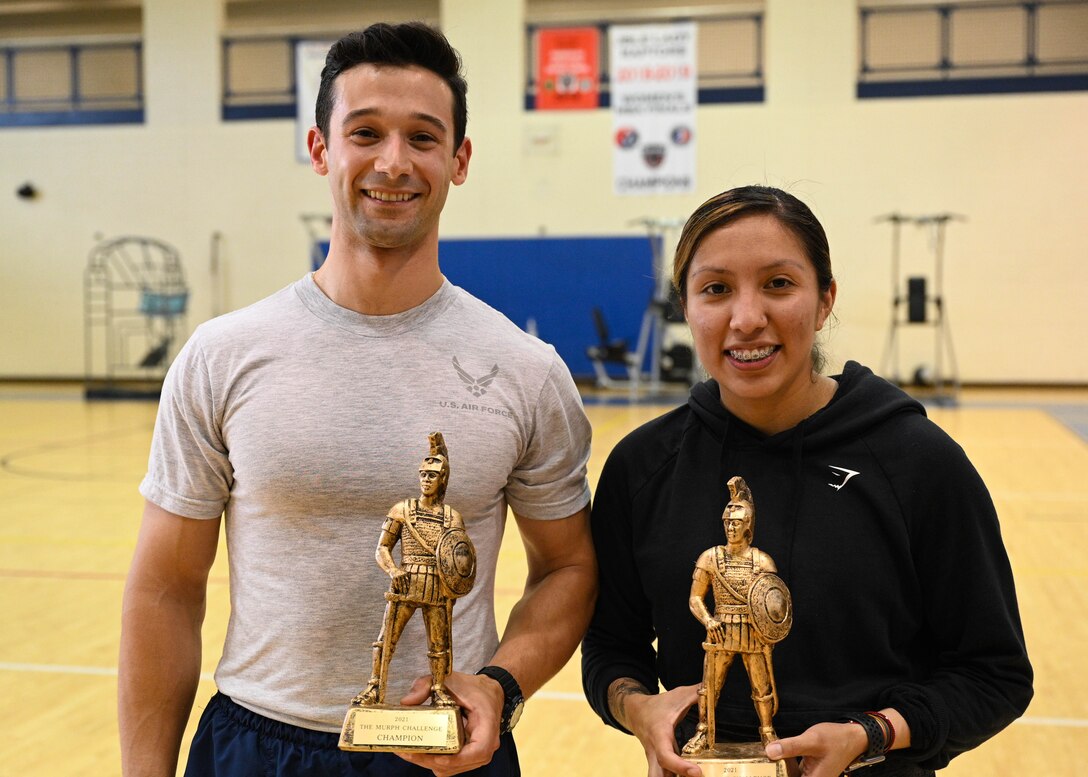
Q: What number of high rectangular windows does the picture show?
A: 4